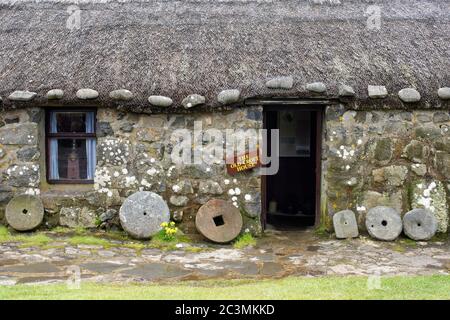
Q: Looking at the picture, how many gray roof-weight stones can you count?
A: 13